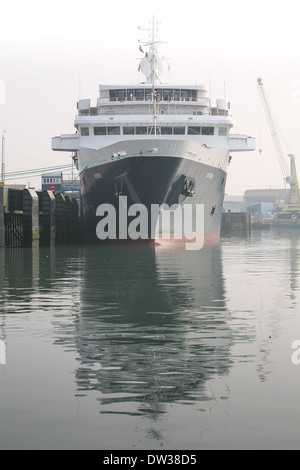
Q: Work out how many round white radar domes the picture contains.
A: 2